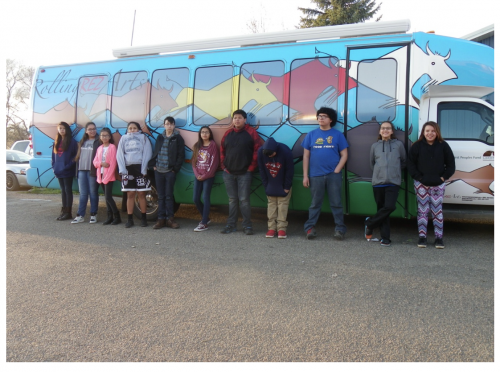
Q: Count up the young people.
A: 11